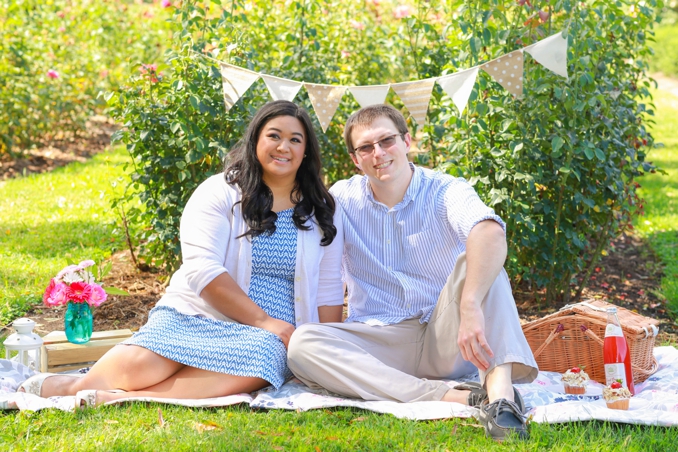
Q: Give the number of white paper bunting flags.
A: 4